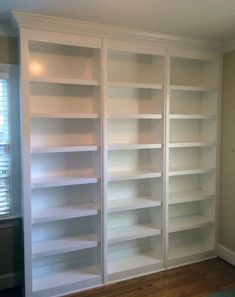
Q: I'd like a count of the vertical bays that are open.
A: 3